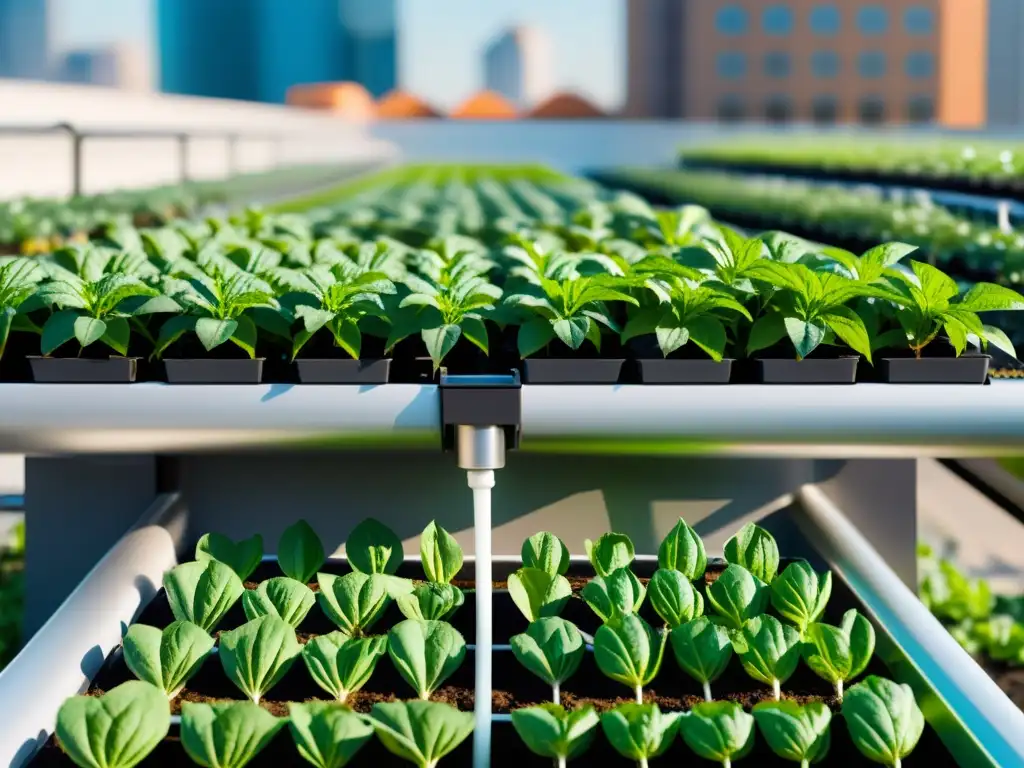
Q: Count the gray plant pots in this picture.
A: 7